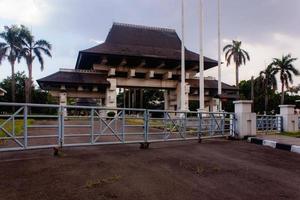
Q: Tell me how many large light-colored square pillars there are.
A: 2